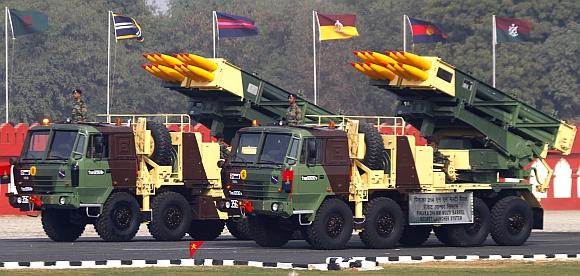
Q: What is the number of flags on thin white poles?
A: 6